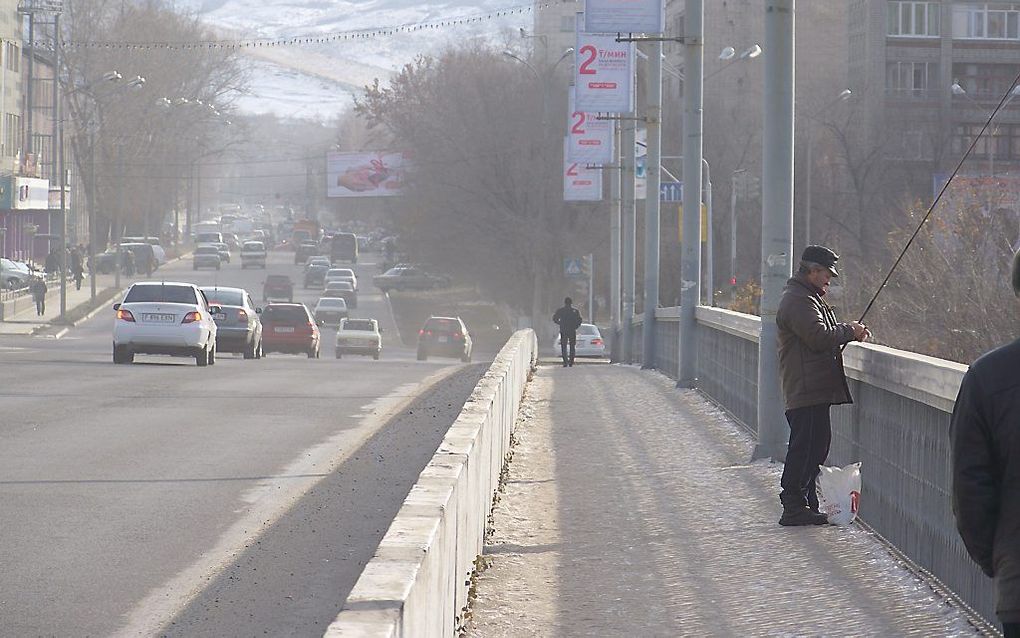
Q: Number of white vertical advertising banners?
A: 4